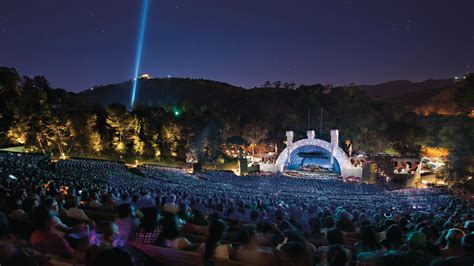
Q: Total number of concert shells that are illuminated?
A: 1